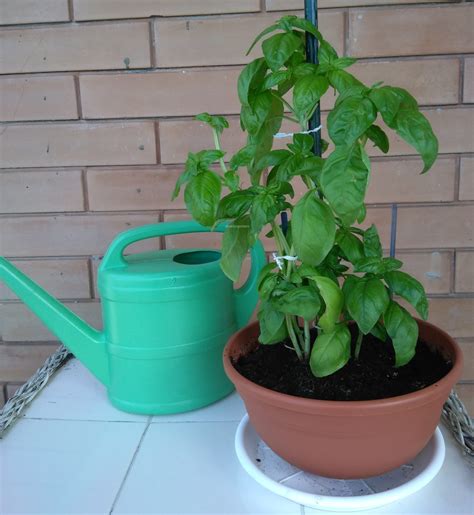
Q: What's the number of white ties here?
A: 2